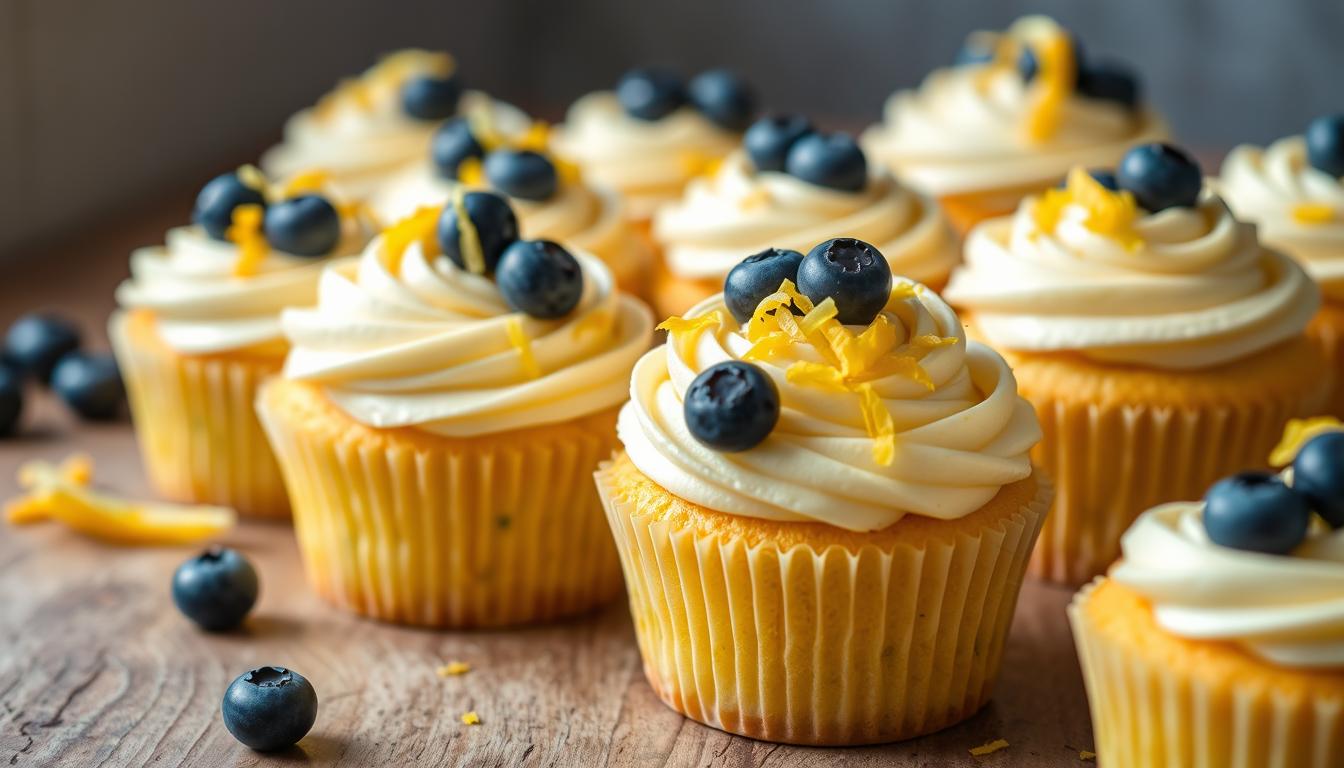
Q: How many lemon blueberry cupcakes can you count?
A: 11